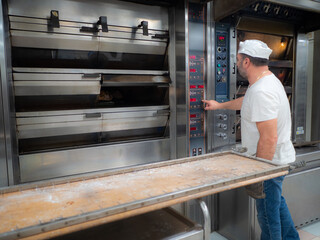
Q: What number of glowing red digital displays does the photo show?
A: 8